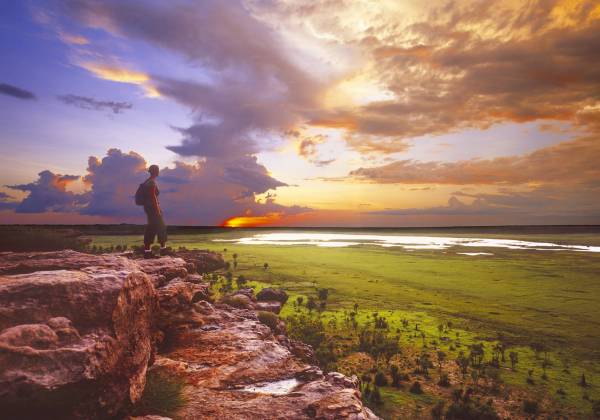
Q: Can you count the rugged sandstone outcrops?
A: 1